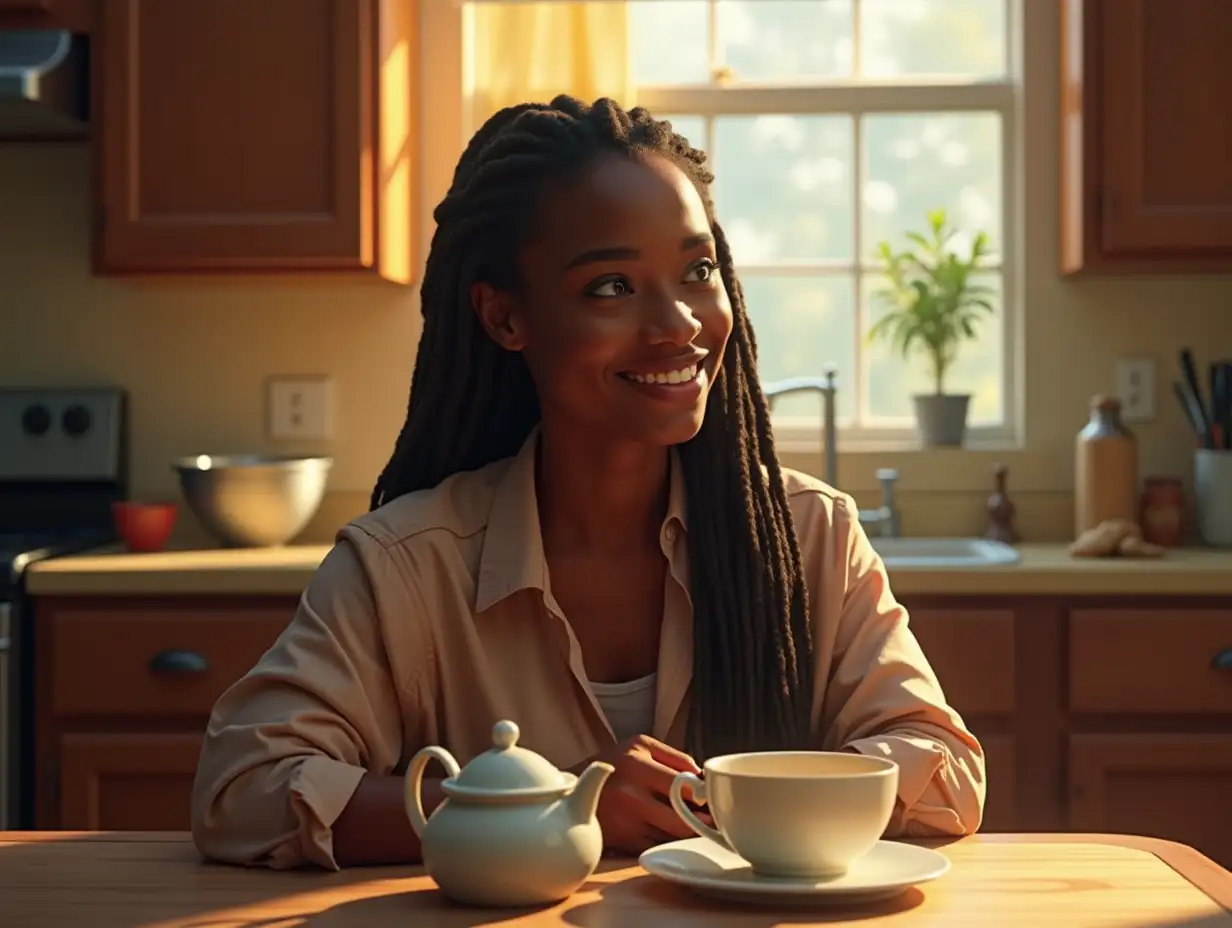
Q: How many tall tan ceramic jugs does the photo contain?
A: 1